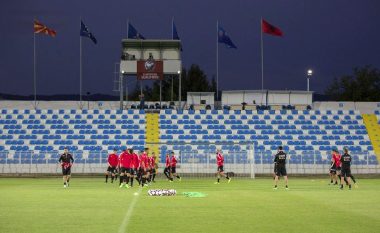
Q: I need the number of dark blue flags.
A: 4